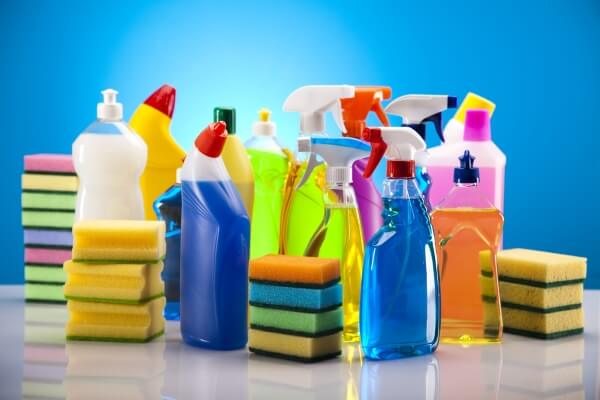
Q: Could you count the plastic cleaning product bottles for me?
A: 14